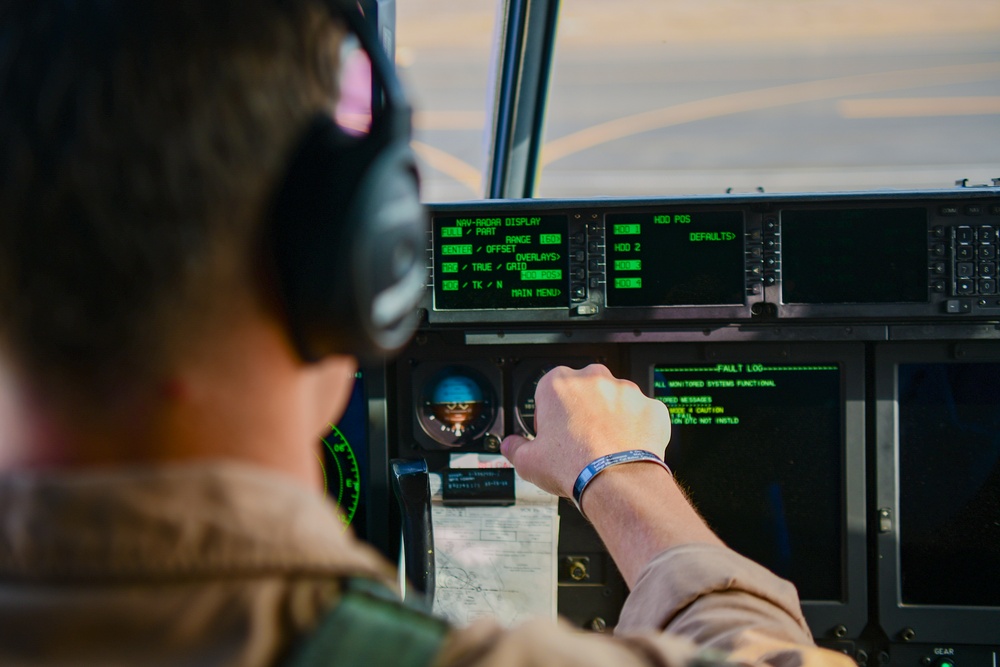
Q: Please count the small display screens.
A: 3